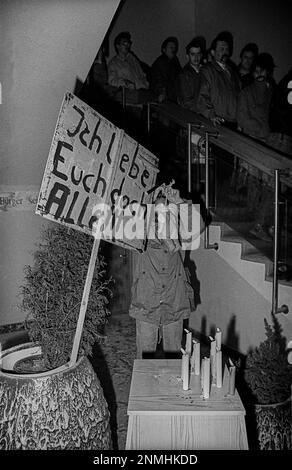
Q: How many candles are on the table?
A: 8